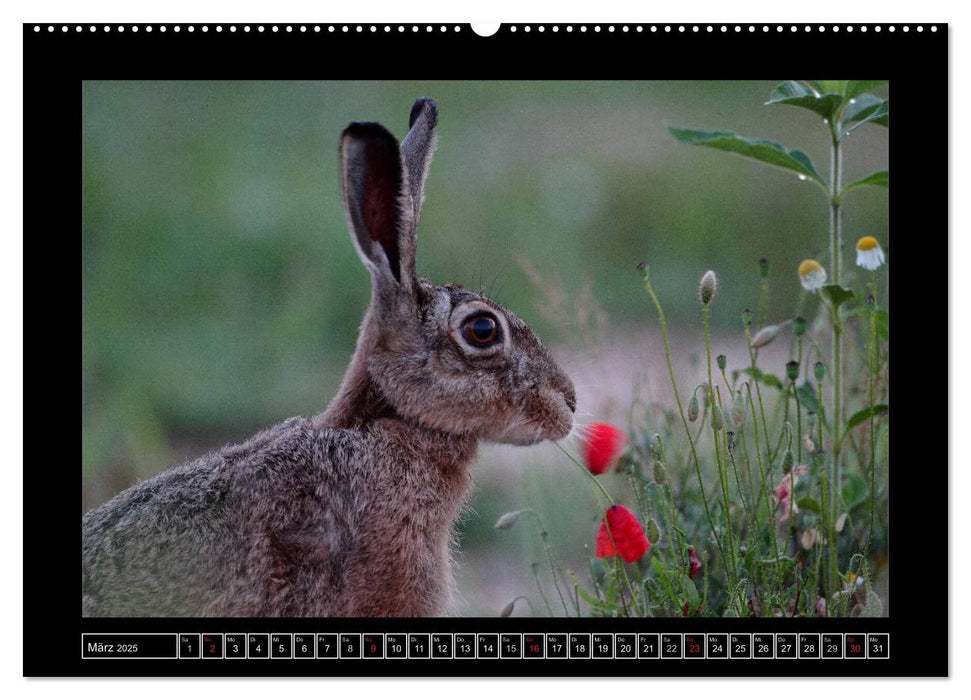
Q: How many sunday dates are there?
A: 5